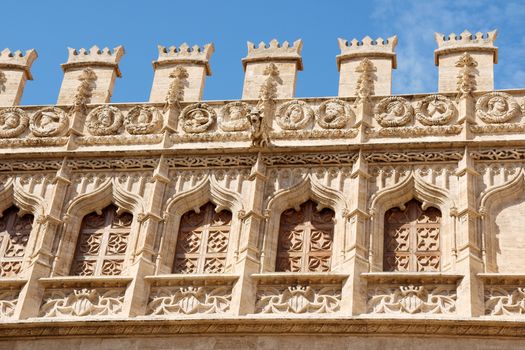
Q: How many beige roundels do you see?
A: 11